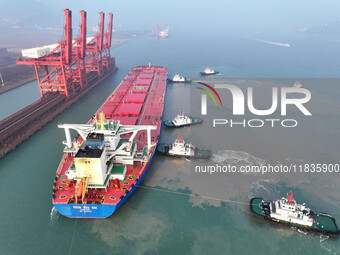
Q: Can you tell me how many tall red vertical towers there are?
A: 4